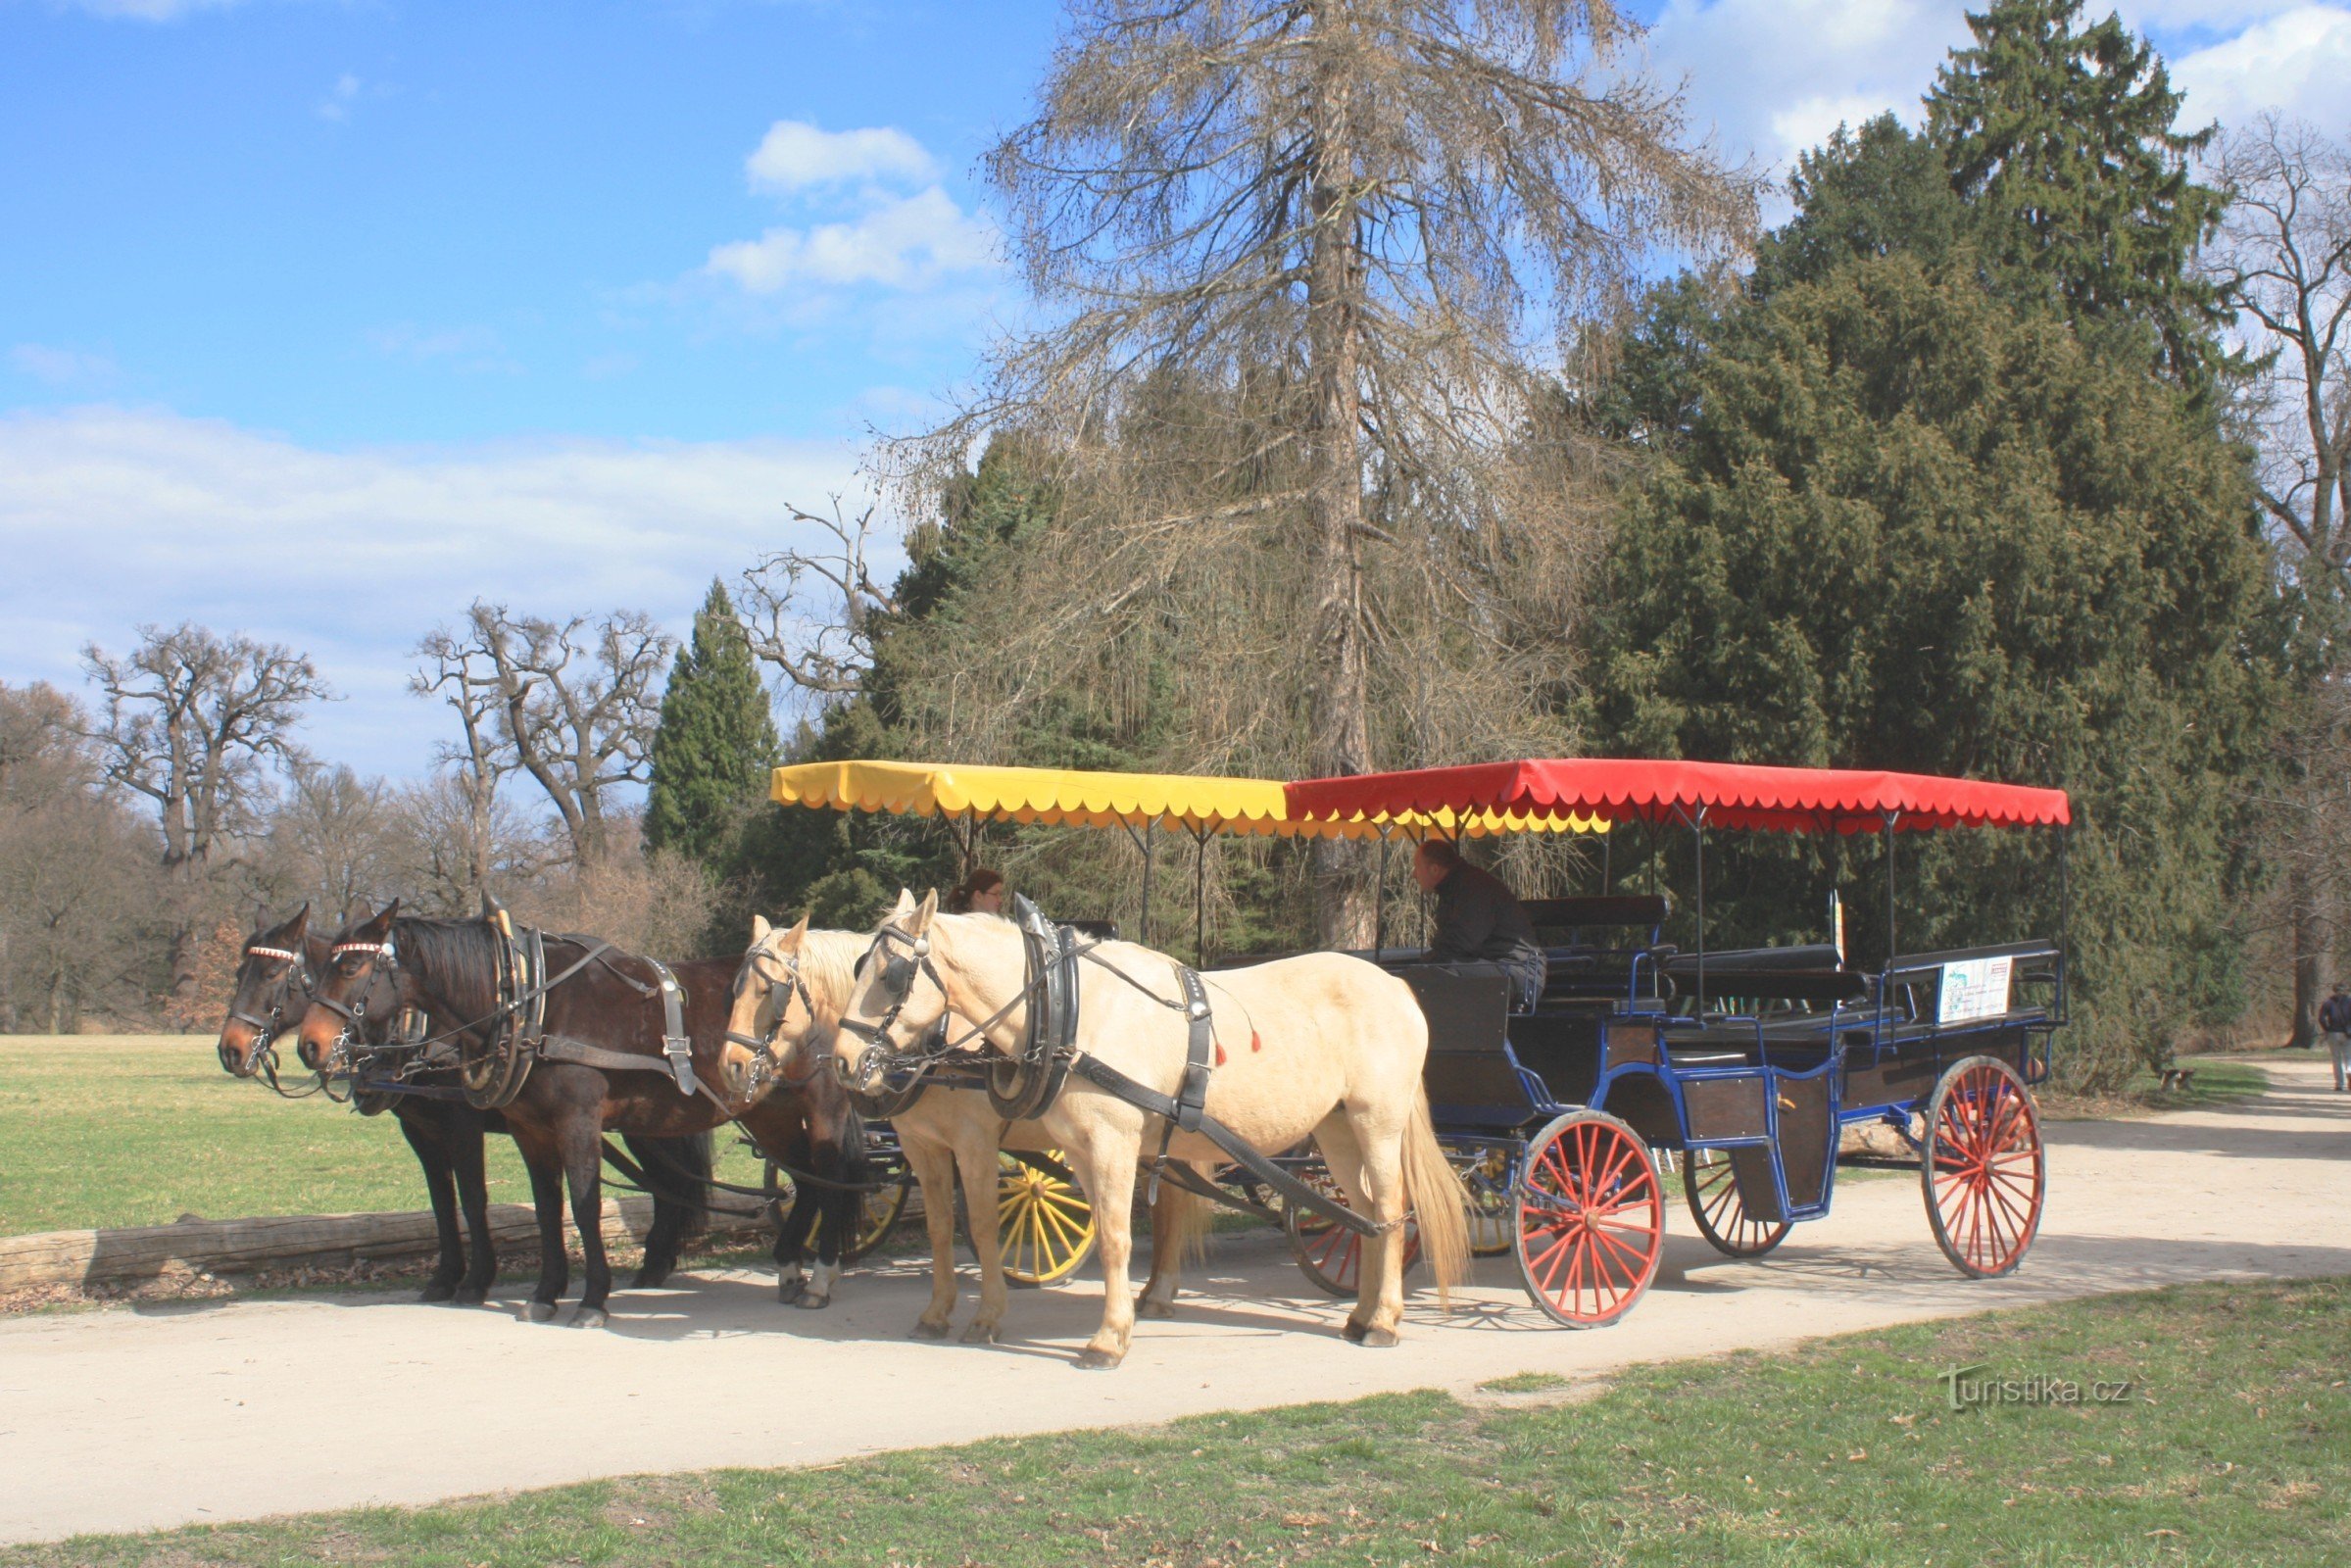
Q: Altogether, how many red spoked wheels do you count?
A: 4